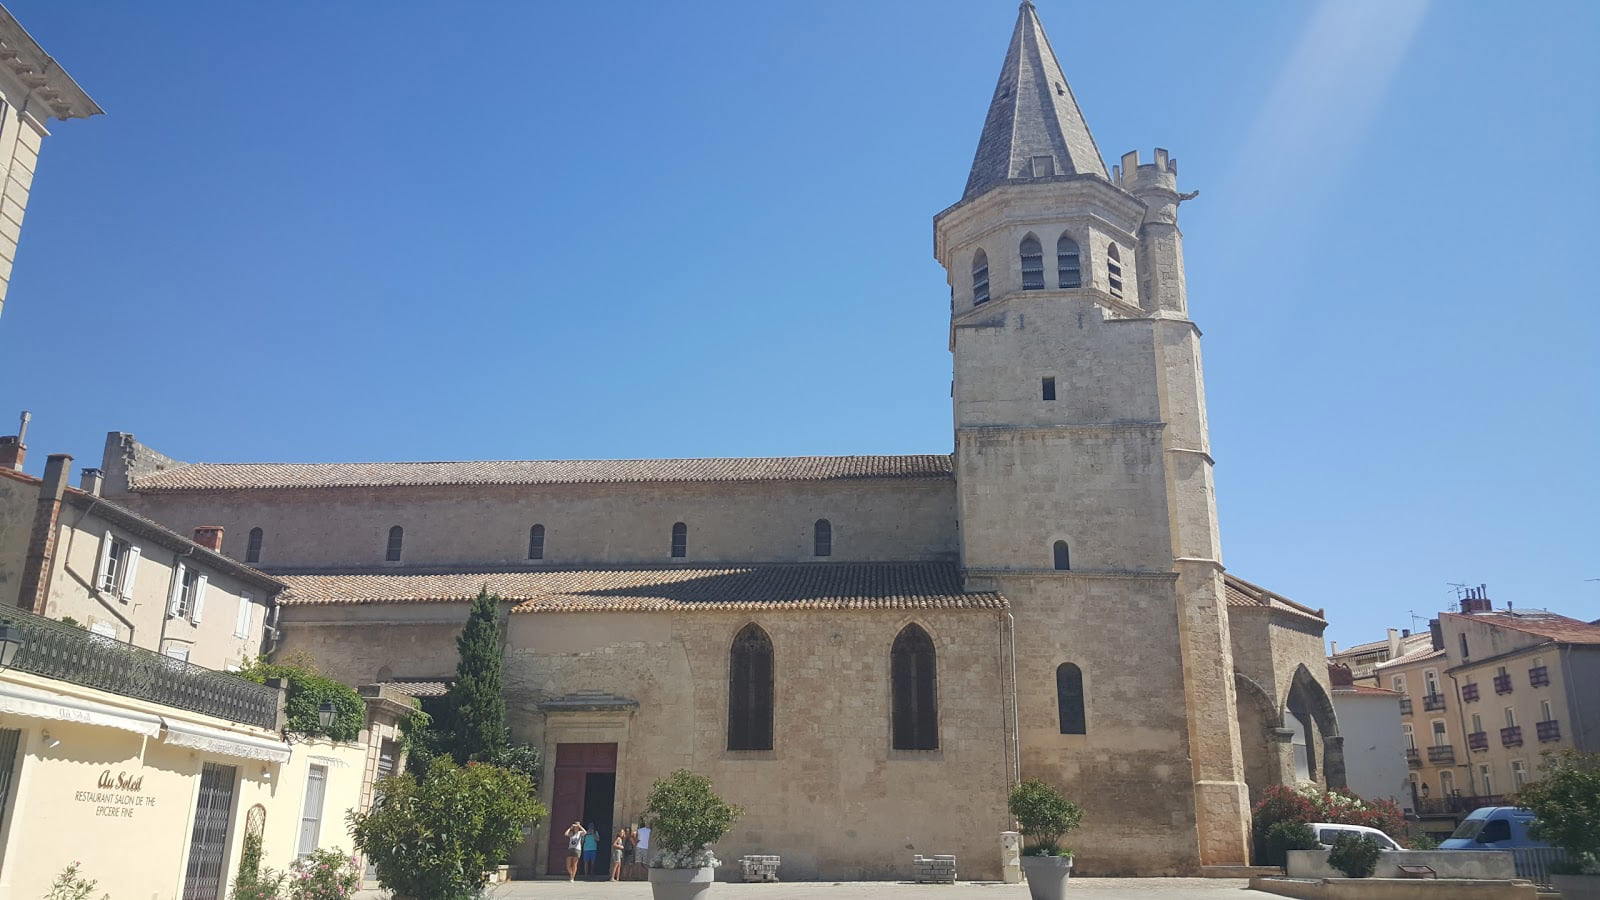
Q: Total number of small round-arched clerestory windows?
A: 5